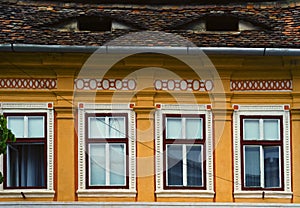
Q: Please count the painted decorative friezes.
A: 4